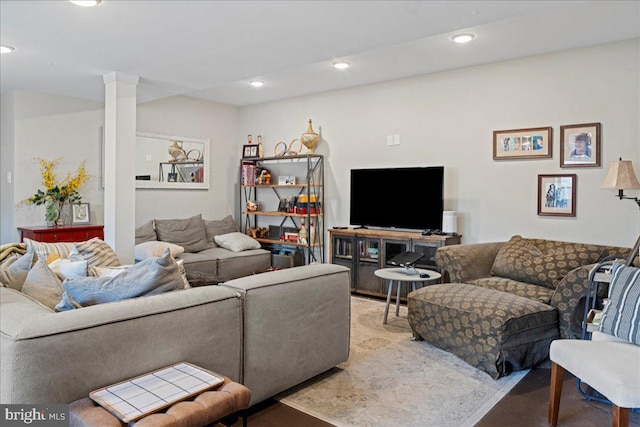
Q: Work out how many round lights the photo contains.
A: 5